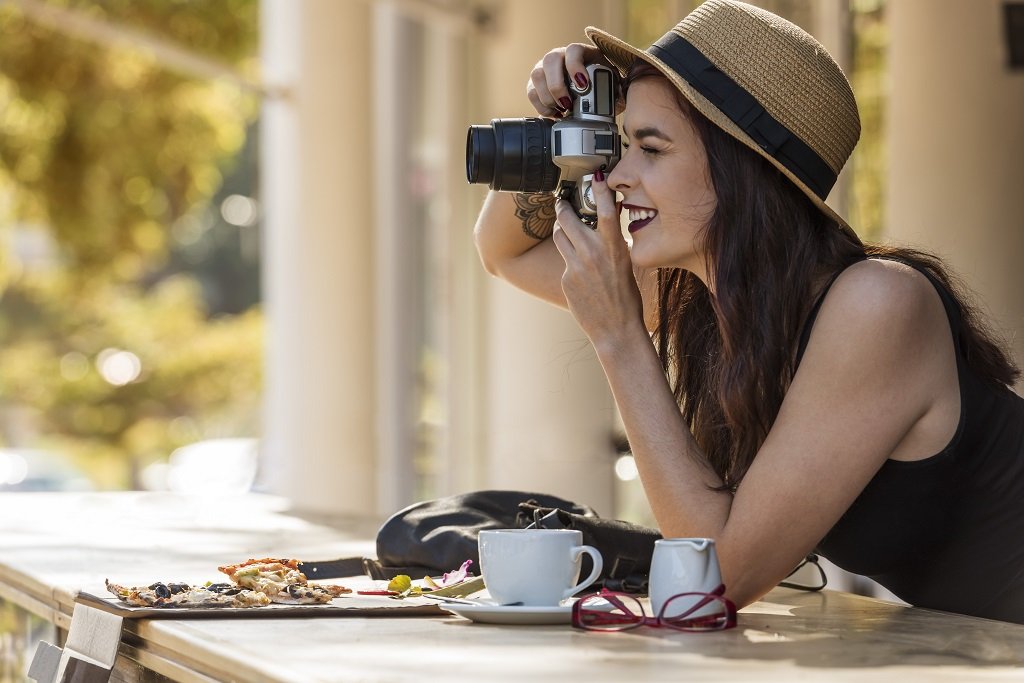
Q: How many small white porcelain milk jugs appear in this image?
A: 1